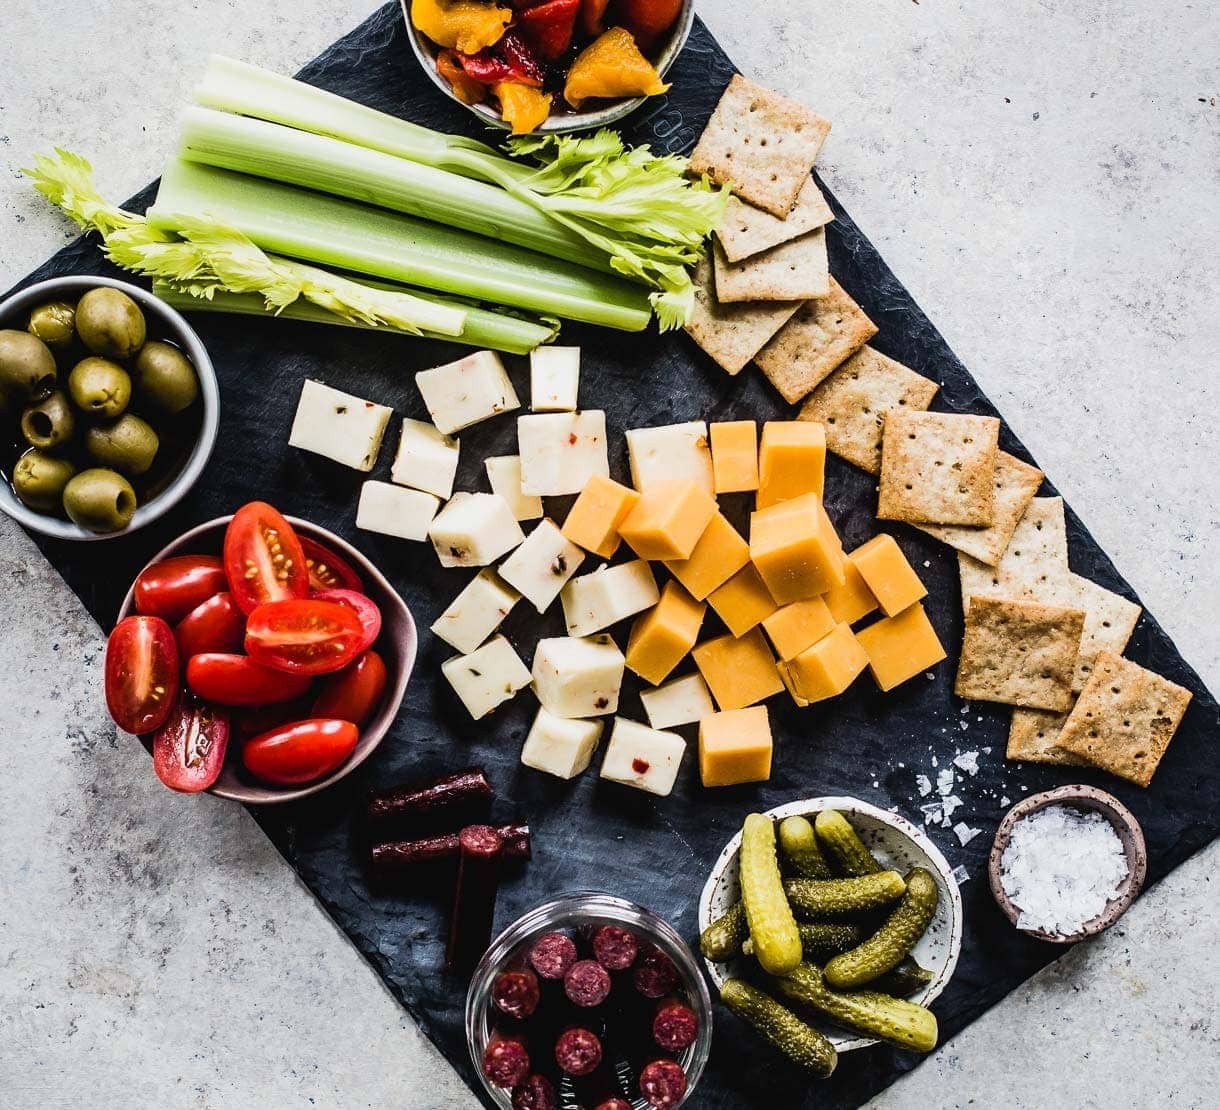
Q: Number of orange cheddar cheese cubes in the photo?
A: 15